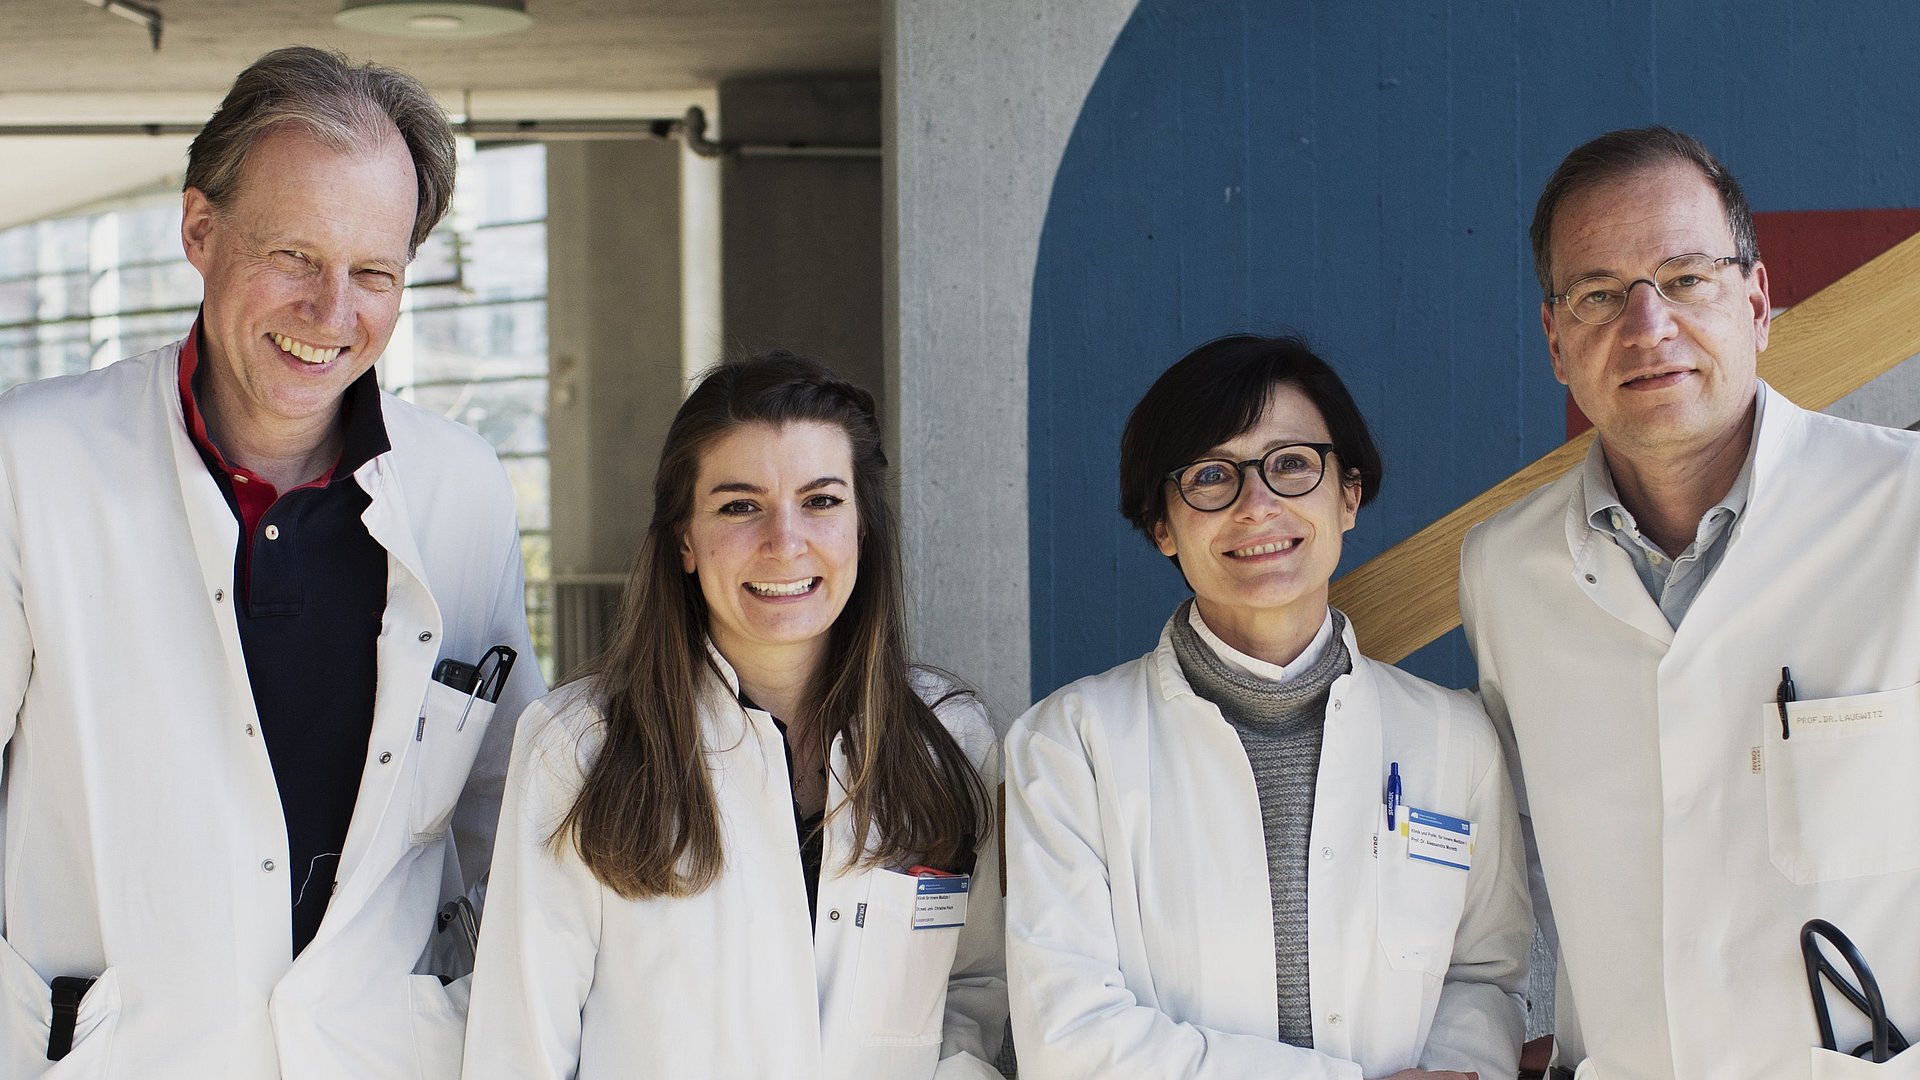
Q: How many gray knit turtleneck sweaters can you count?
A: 1